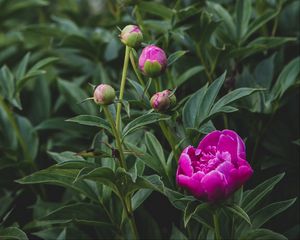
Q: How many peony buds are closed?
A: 4